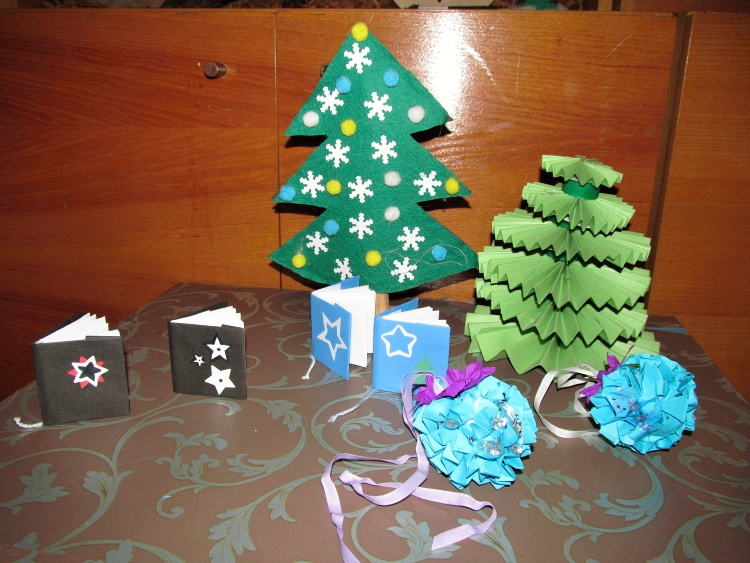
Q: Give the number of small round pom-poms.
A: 15